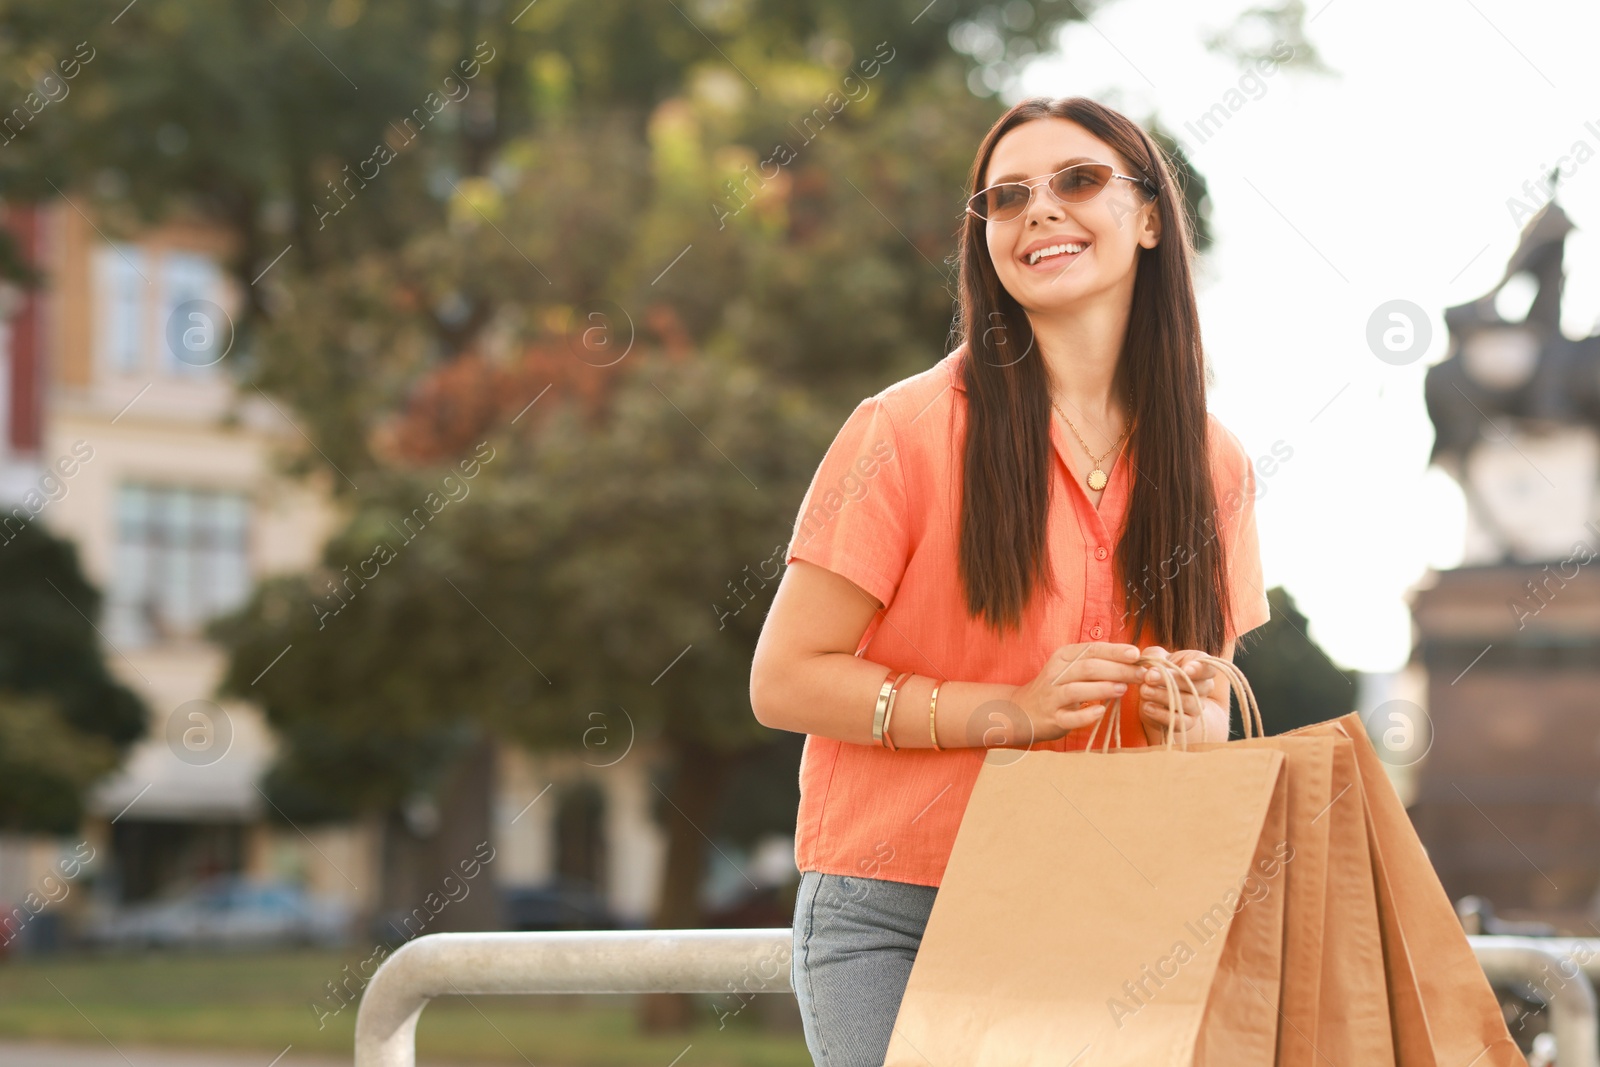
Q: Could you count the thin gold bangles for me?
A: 2